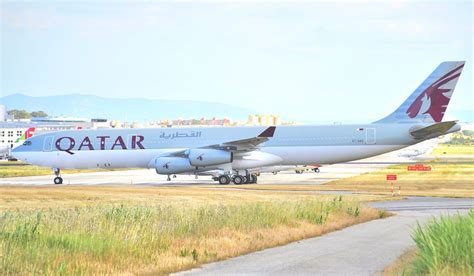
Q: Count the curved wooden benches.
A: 0